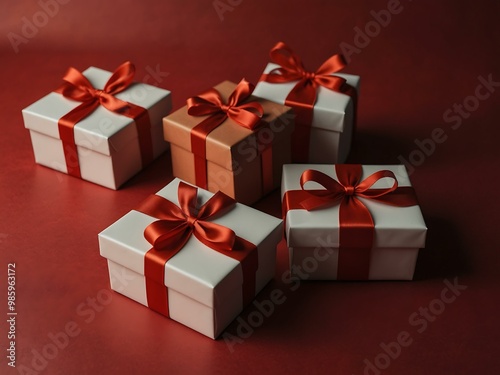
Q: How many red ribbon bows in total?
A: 5